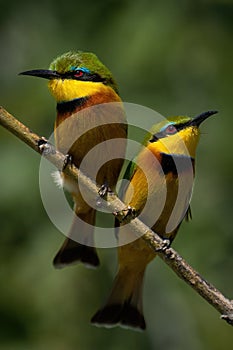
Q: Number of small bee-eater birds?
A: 2